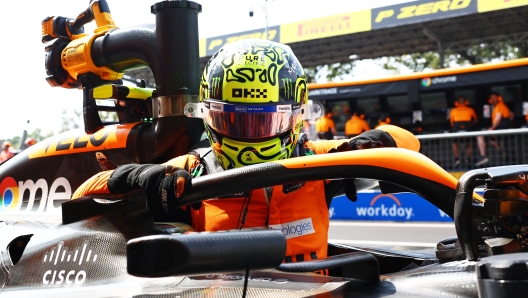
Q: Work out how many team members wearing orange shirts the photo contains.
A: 5